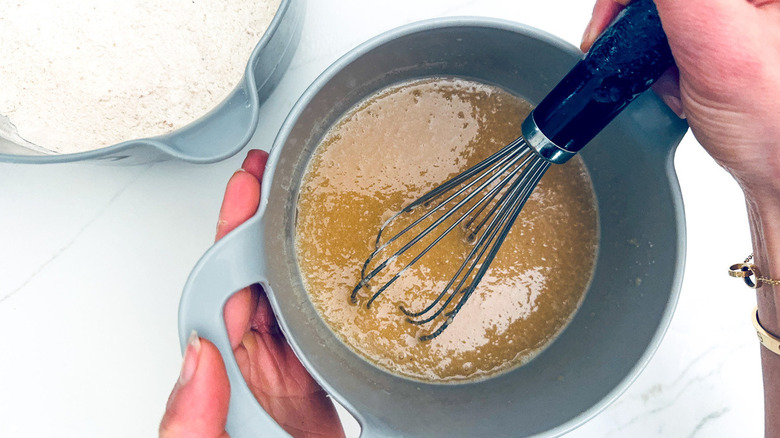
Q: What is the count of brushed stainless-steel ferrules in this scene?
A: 1